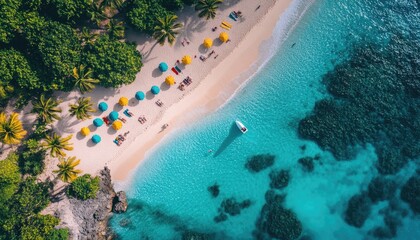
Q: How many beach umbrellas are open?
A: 14